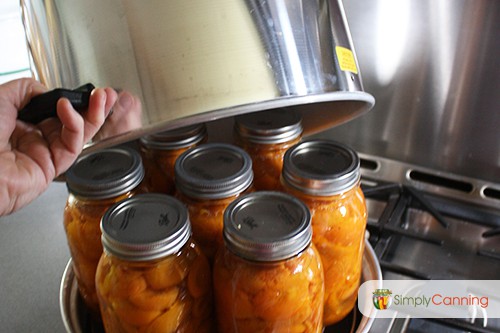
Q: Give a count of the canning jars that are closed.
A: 7